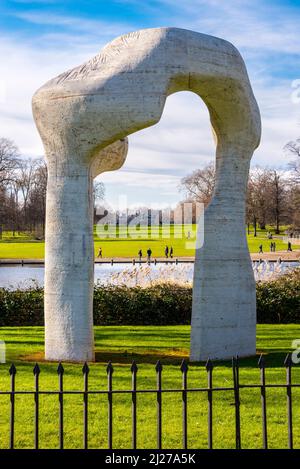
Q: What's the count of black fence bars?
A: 12